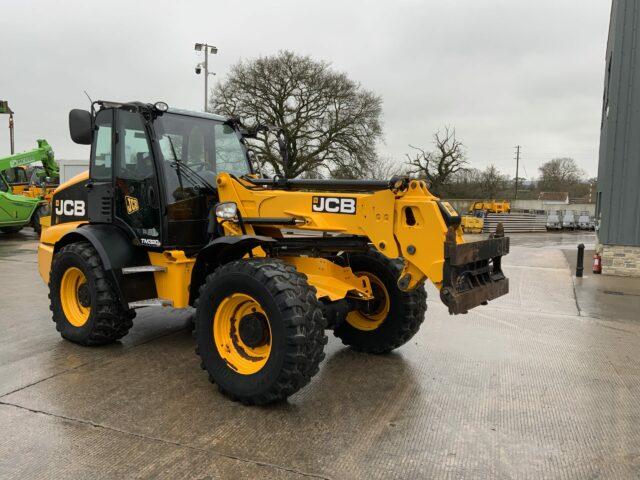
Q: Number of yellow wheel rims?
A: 3